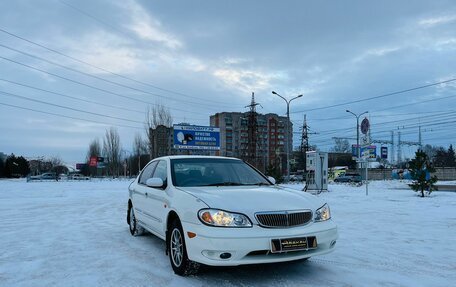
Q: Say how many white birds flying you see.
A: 0